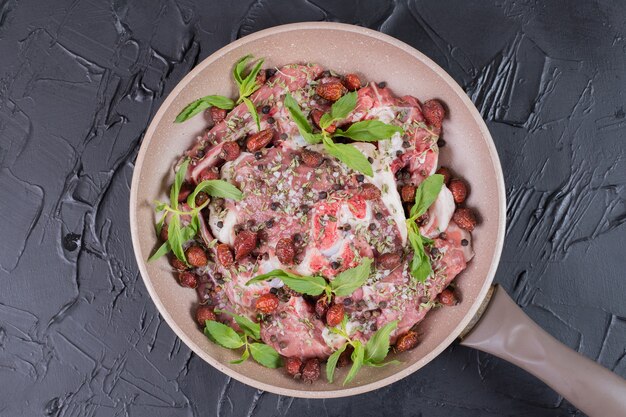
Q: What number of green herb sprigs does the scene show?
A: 7